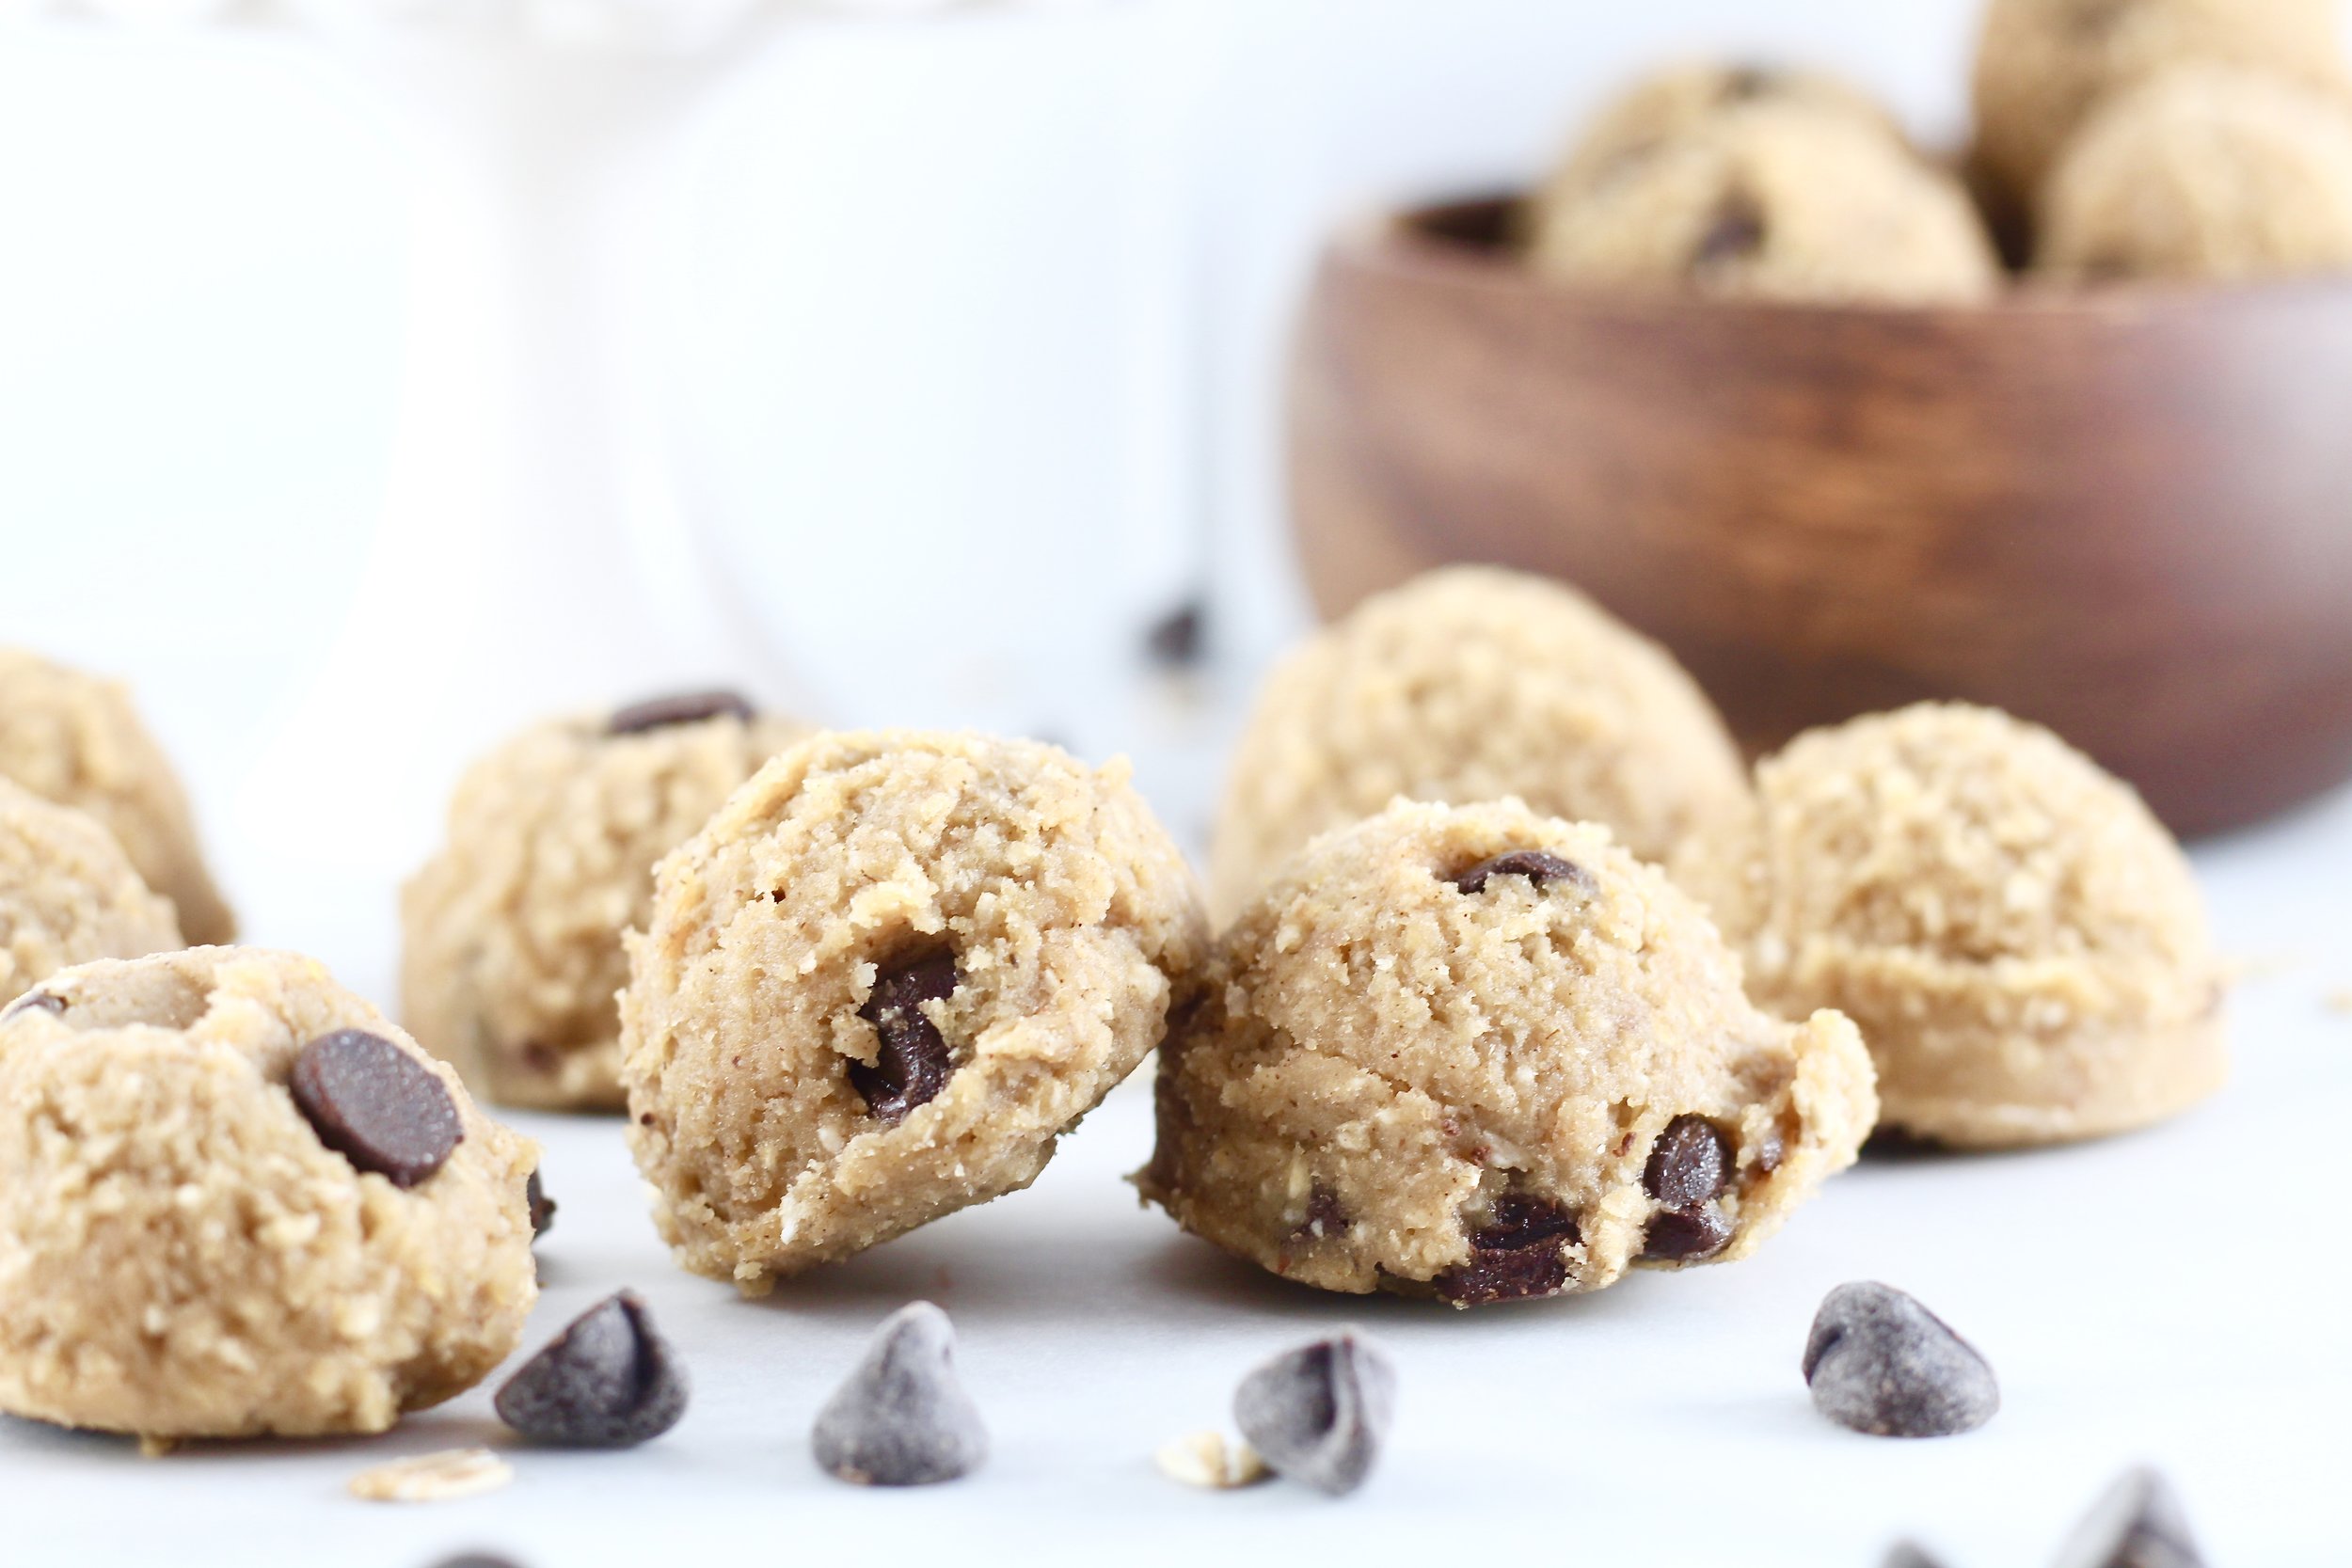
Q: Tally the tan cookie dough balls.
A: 12